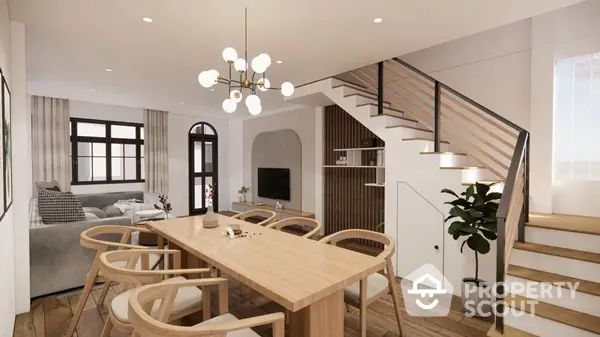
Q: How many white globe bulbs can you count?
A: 12